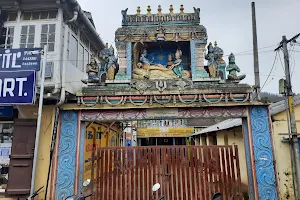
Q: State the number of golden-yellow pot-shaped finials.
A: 5